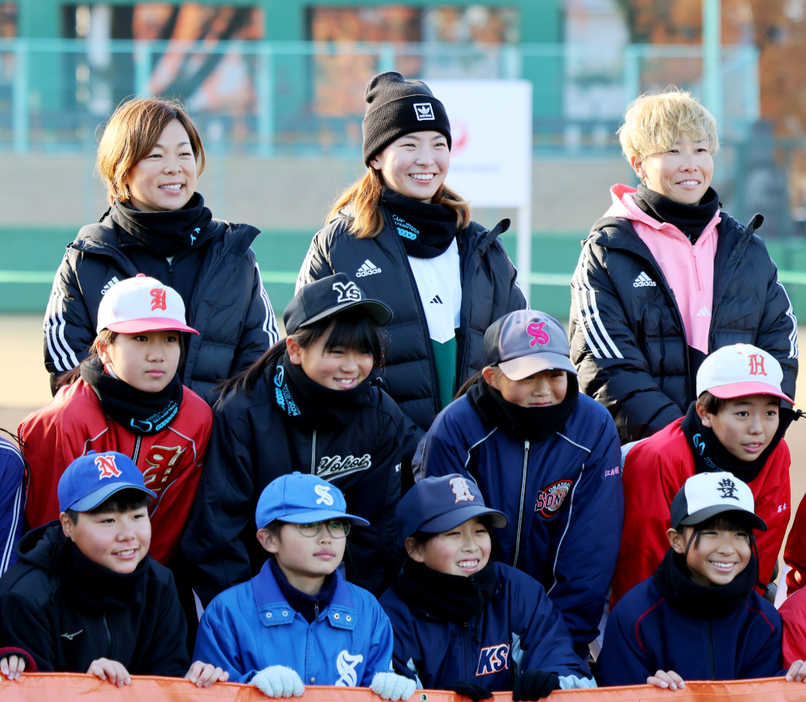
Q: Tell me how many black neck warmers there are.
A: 10